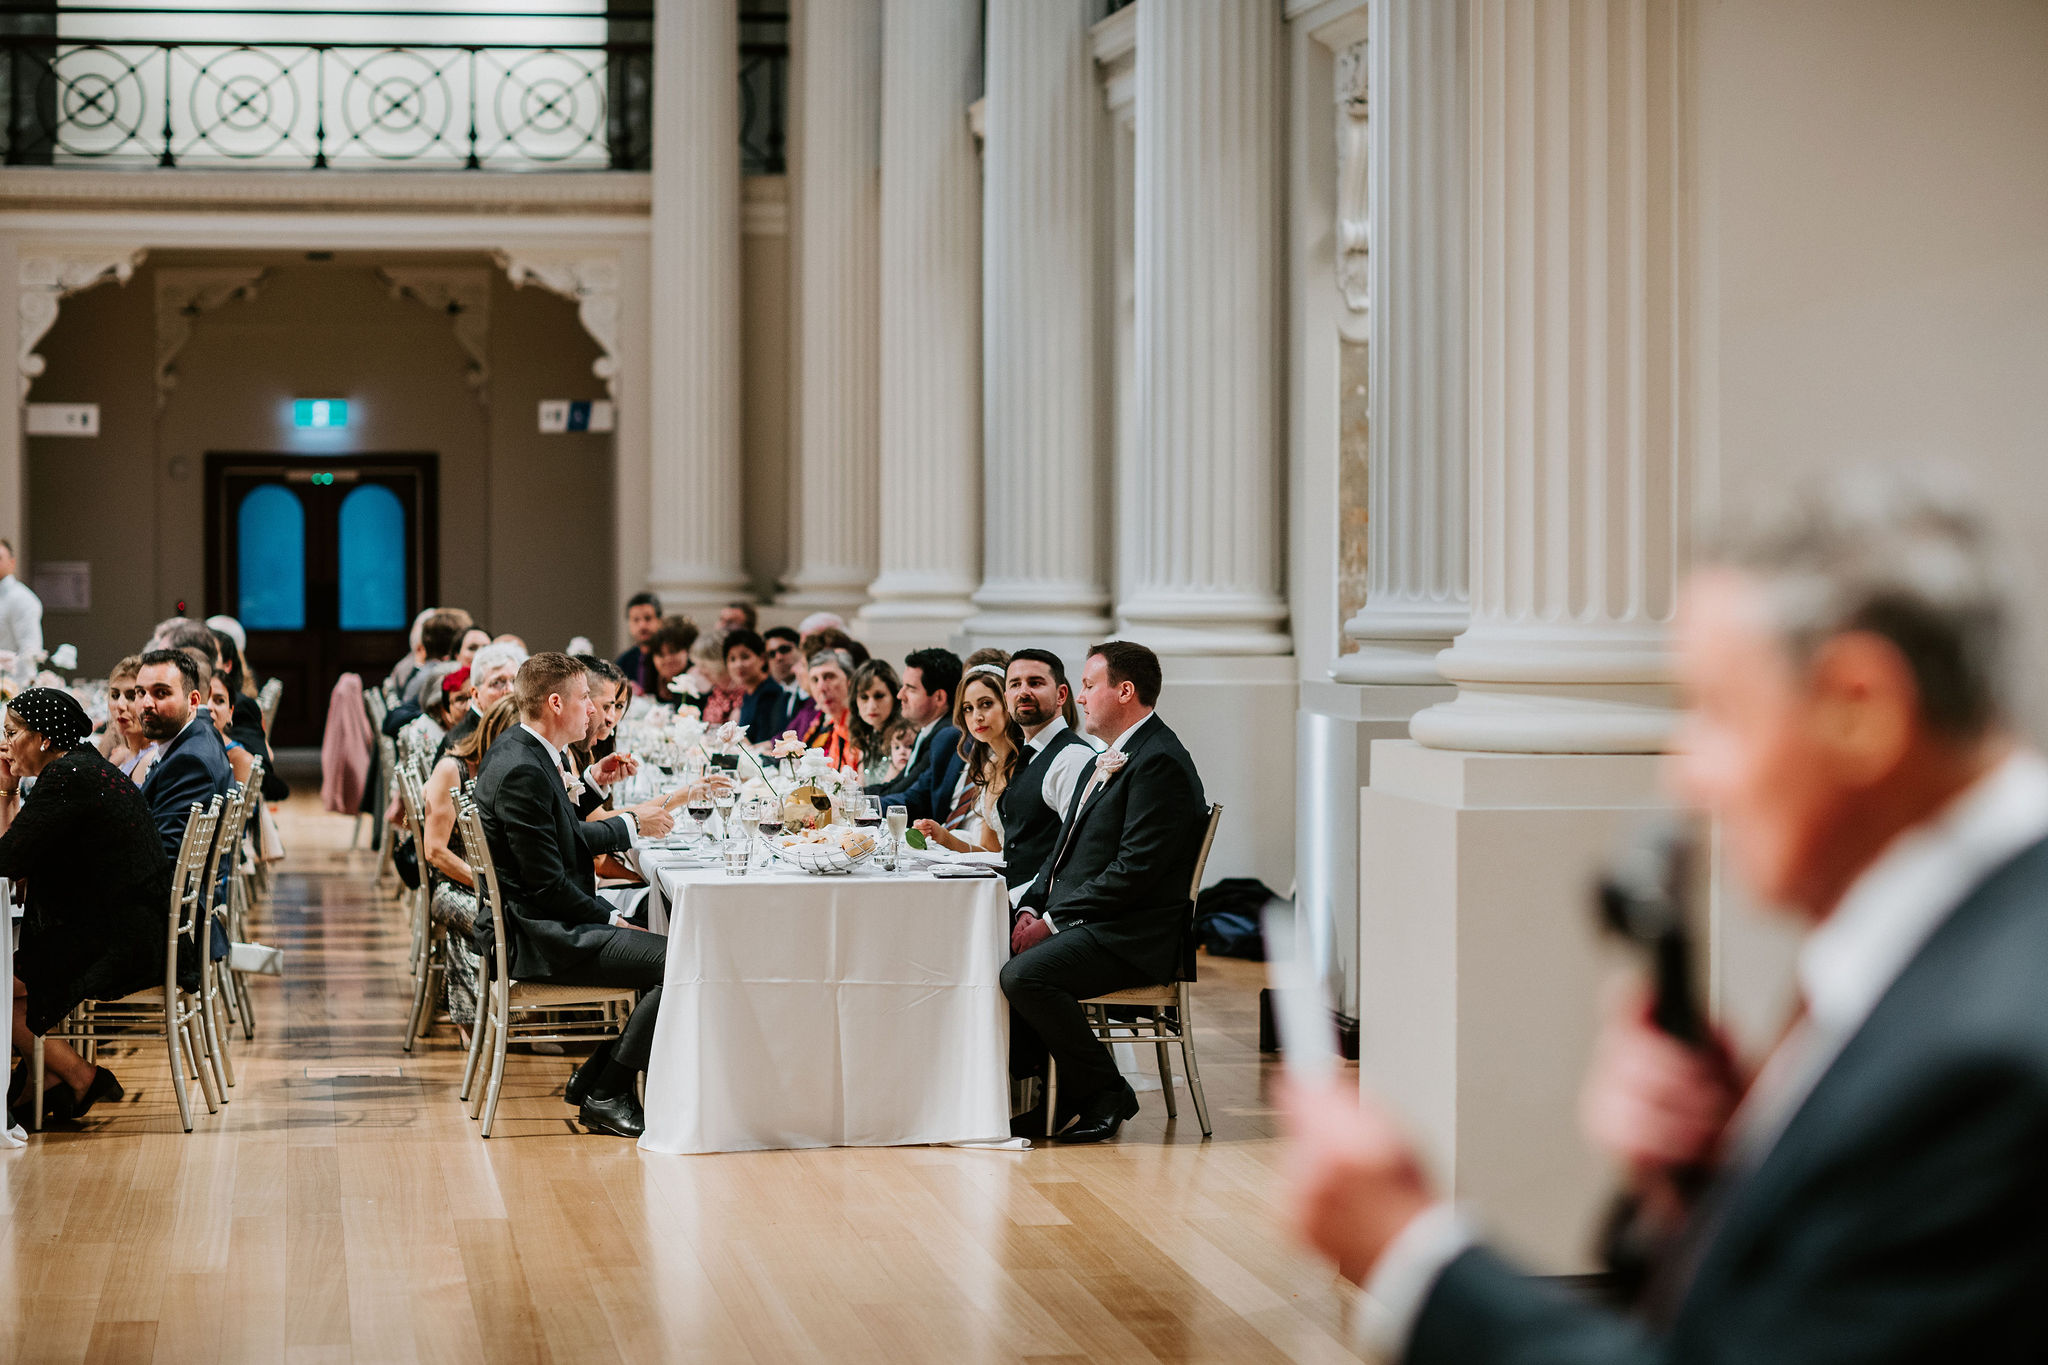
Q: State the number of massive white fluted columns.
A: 7